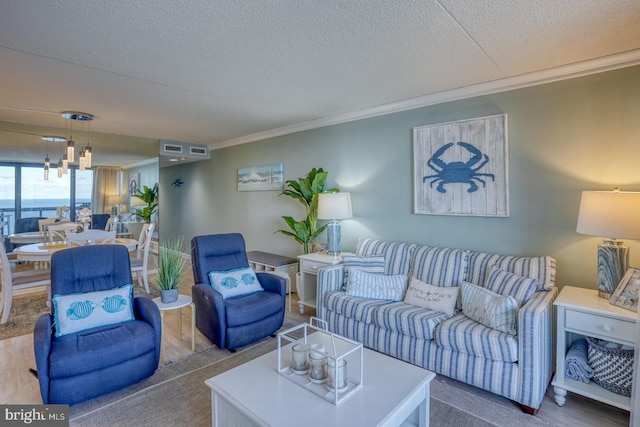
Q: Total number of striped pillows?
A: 4